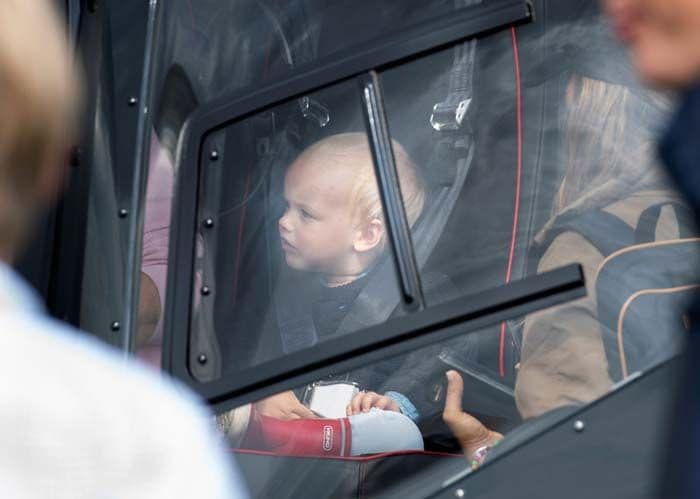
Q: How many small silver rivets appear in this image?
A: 9